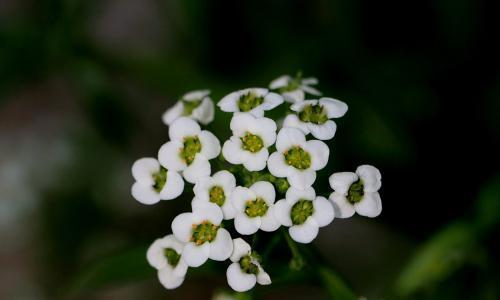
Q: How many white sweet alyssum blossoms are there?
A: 15